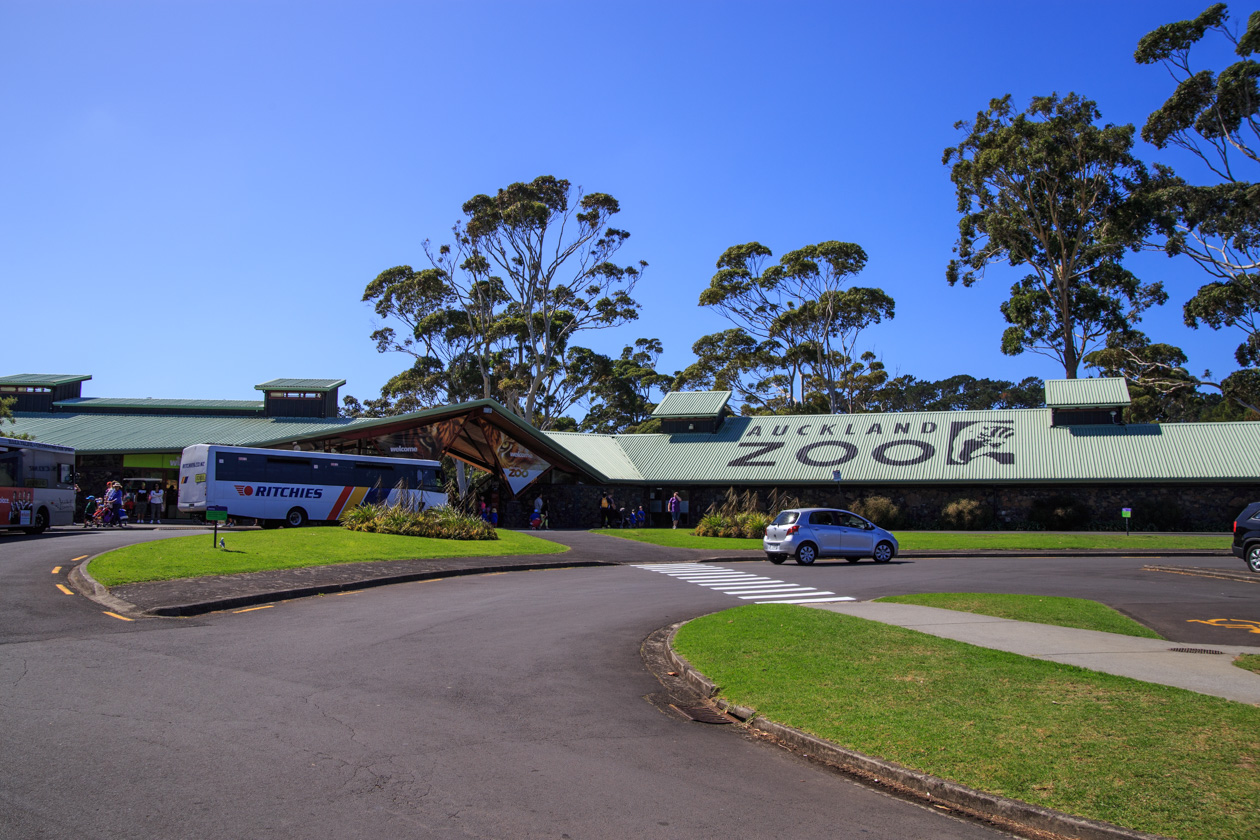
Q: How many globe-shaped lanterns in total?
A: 0